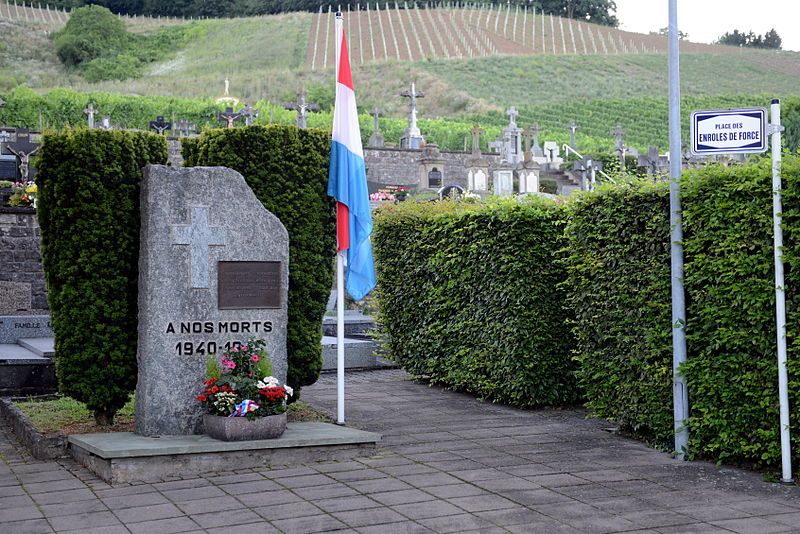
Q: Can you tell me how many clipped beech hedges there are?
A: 2